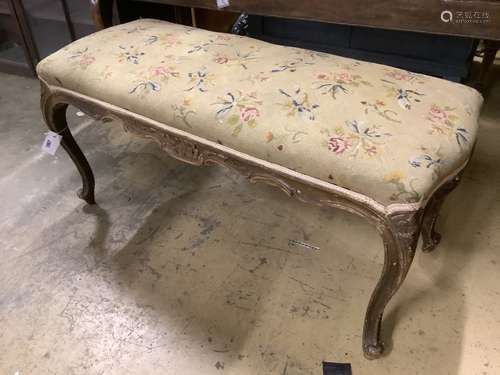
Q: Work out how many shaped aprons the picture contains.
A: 1